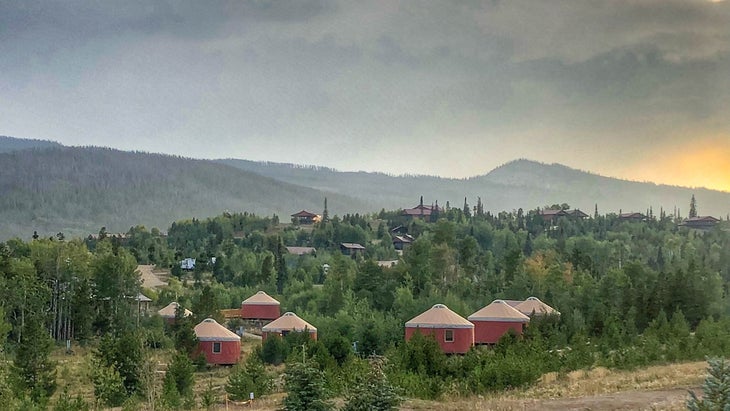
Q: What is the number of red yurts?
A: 7